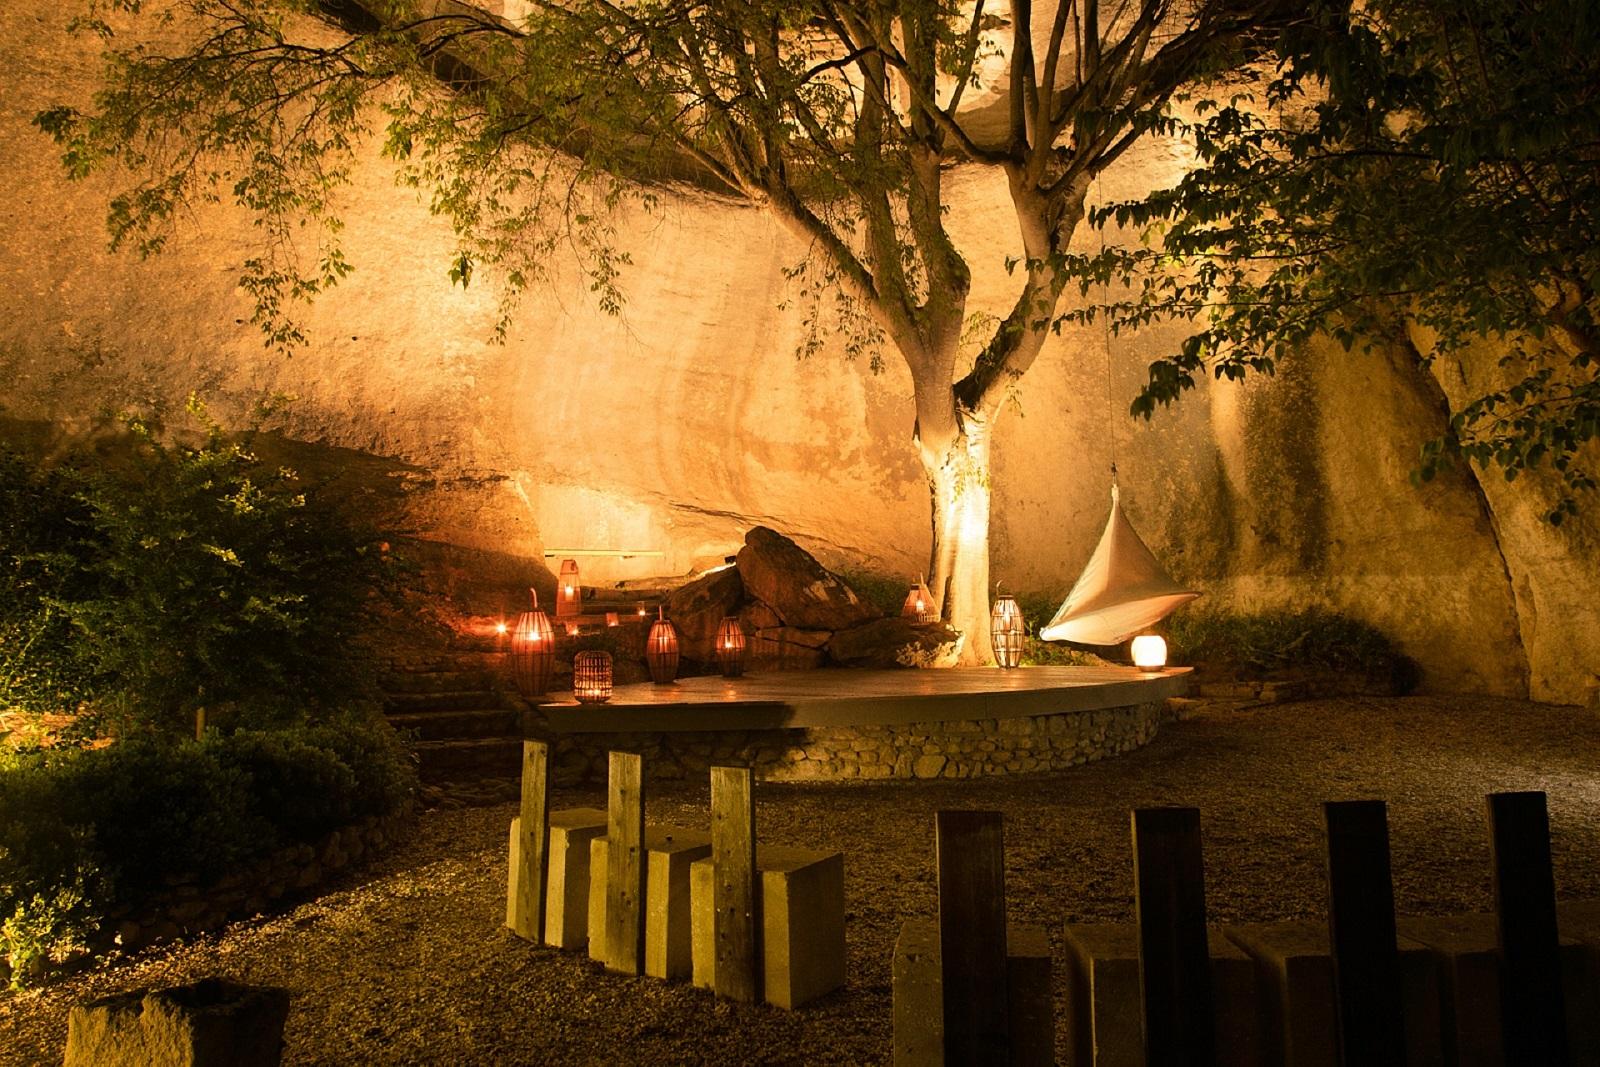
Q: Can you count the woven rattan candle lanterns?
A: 7